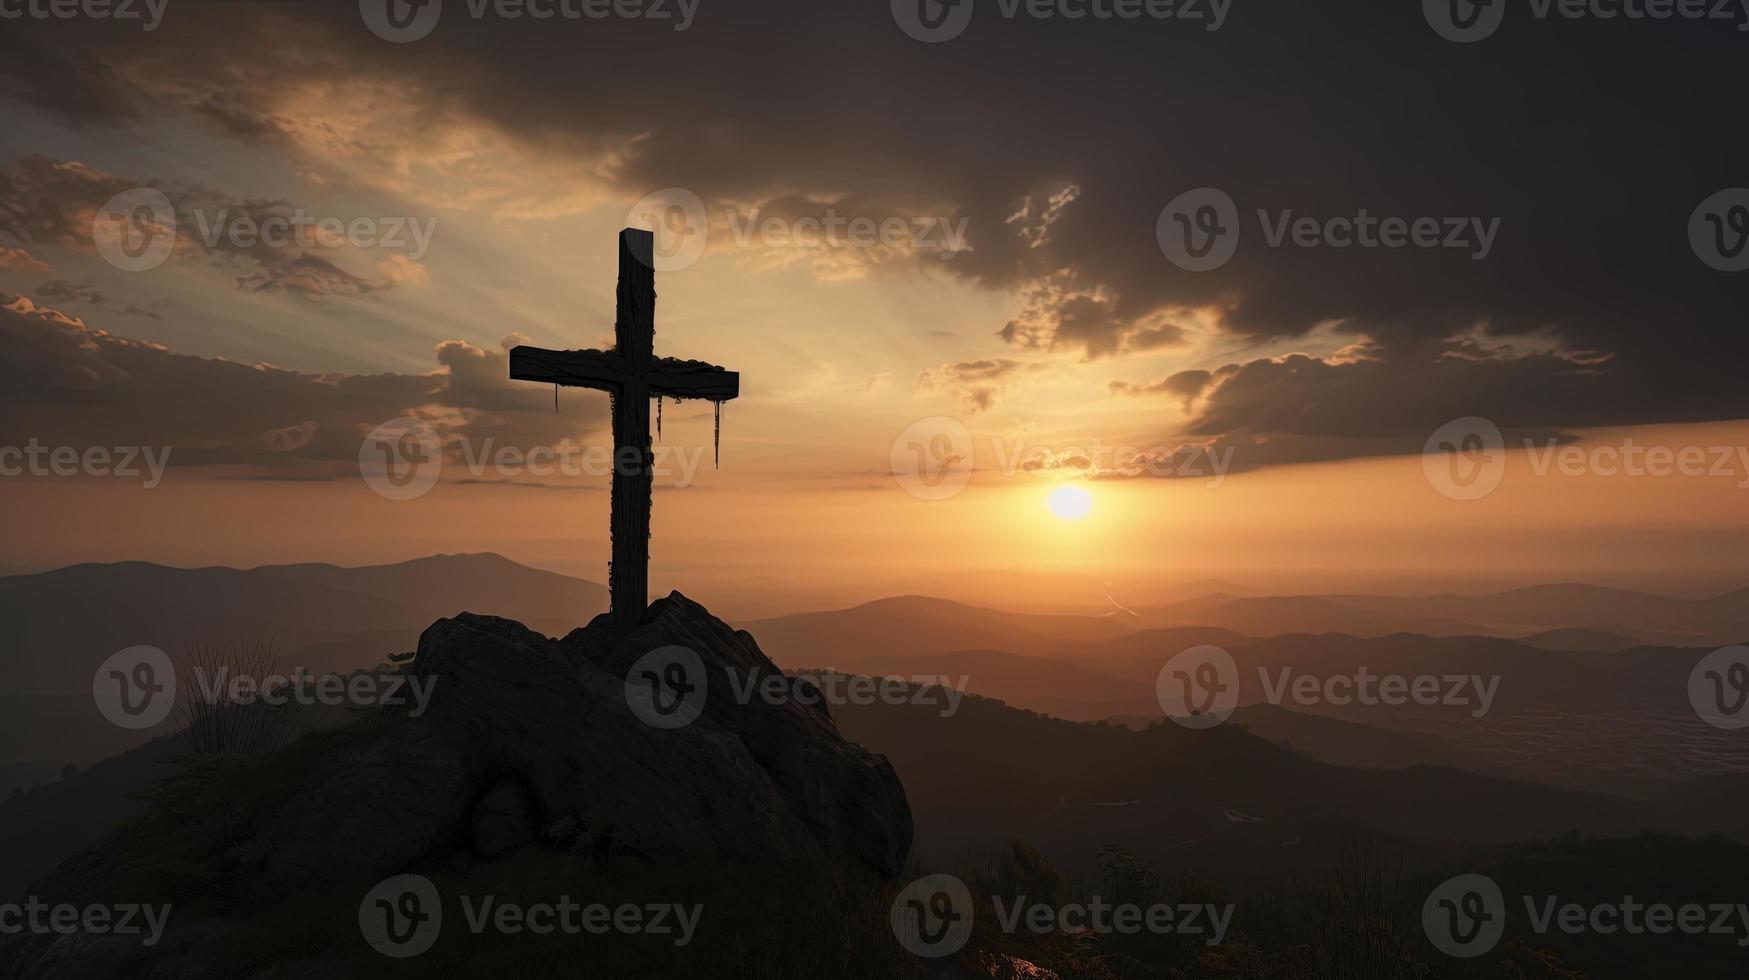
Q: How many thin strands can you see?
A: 3